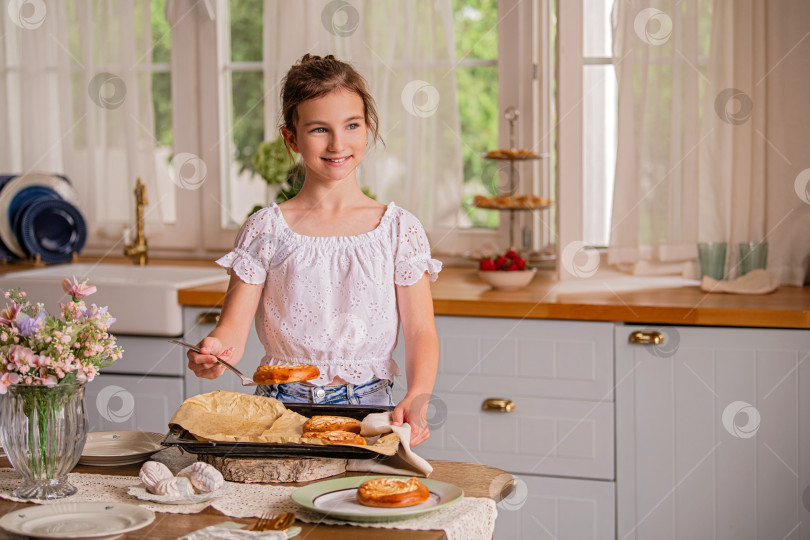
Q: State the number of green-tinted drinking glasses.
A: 2